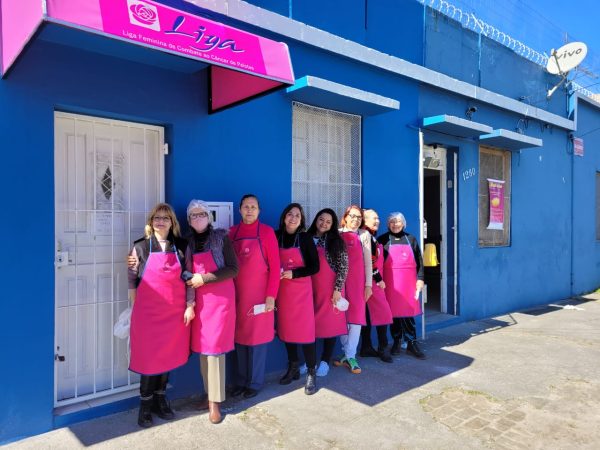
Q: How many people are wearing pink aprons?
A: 8